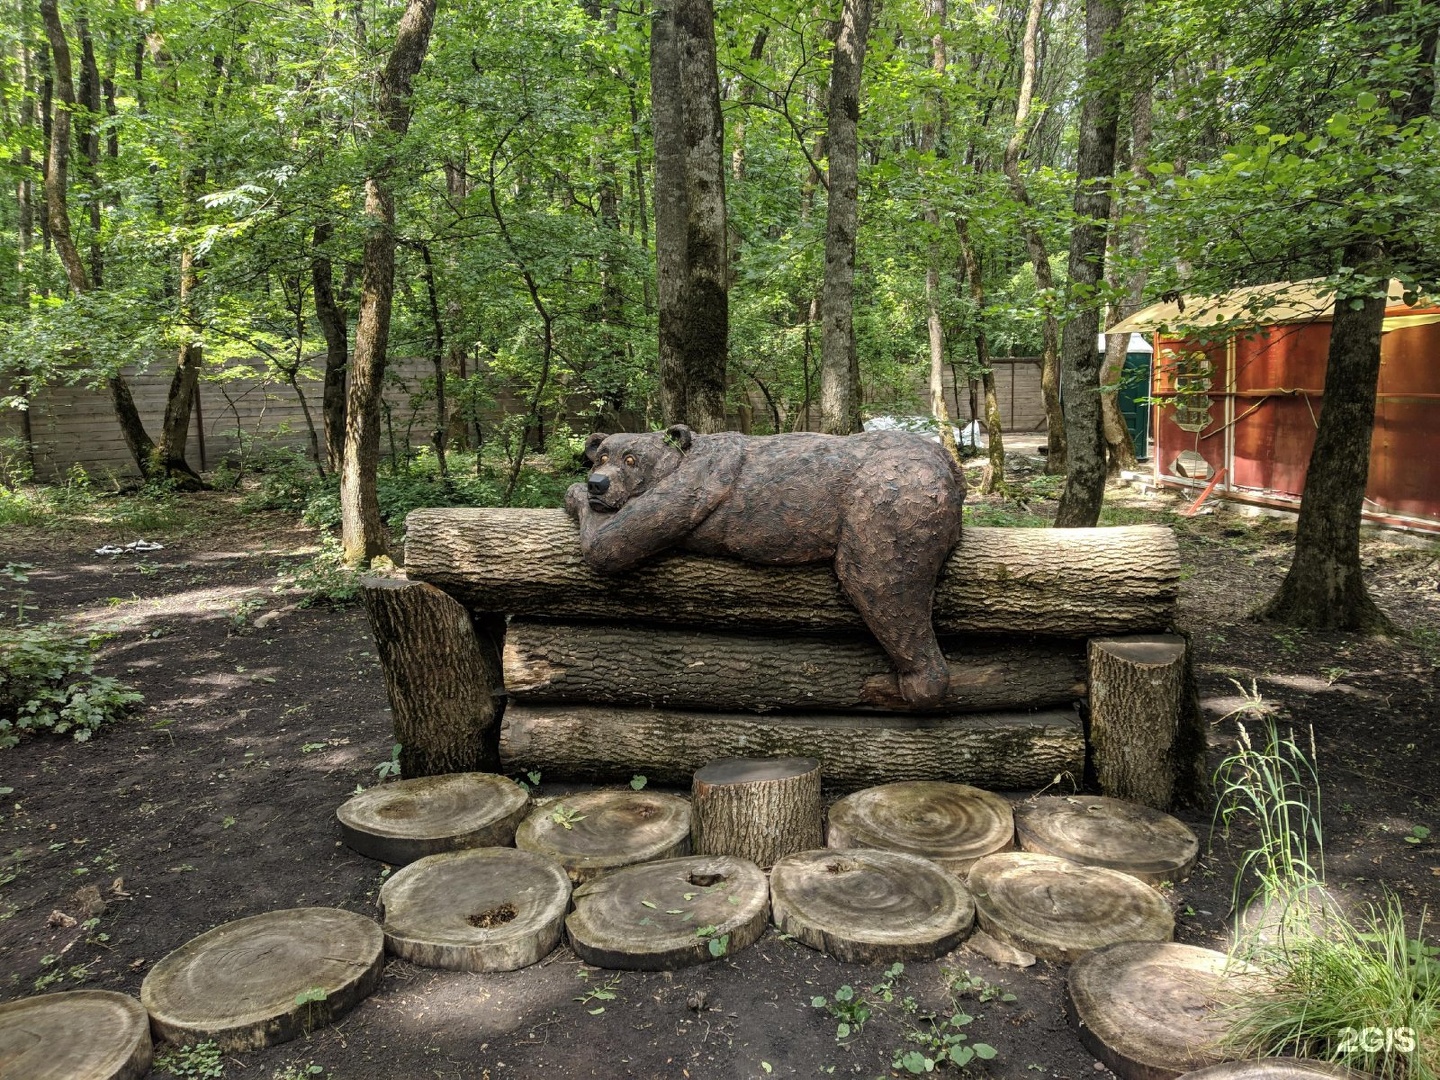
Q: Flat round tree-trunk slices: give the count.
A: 12